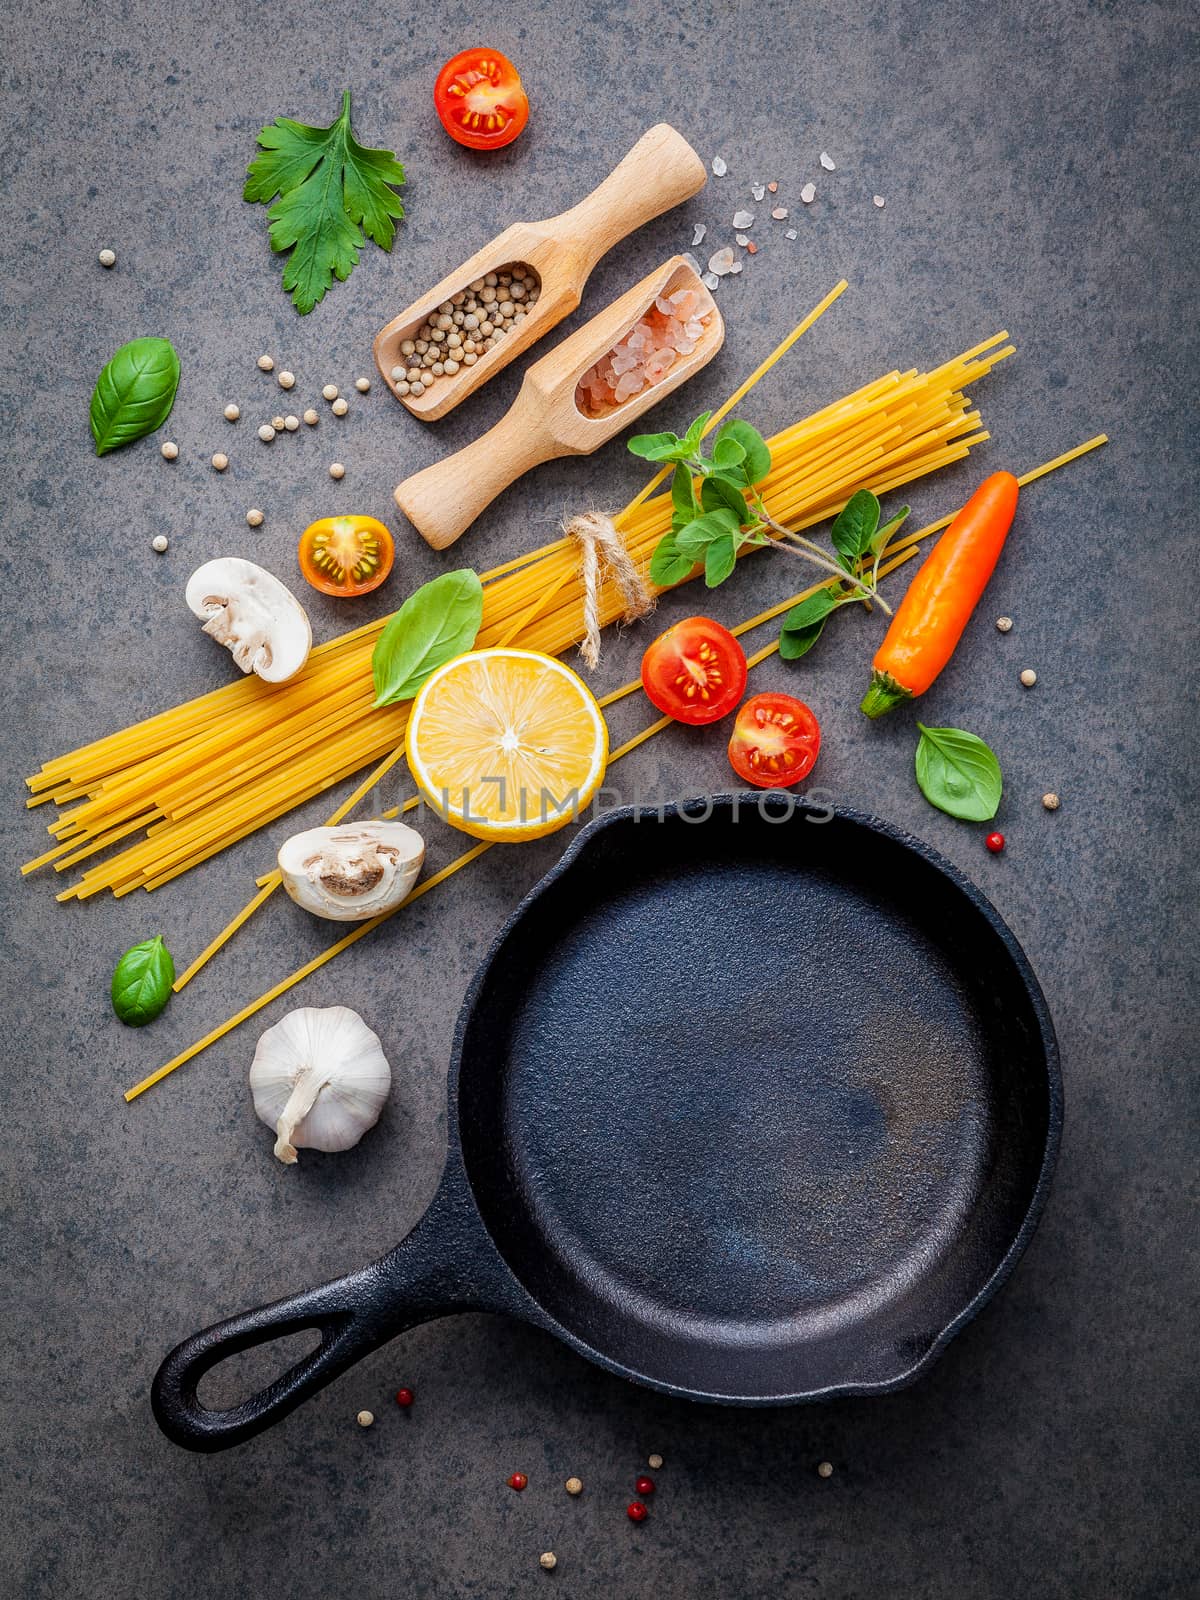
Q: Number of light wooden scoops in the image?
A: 2